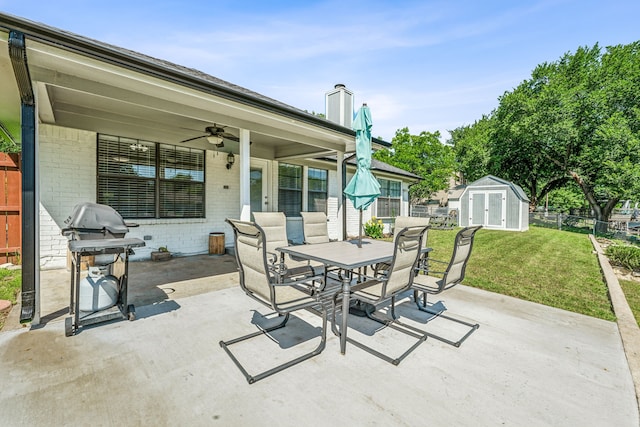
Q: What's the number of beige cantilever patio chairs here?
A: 6